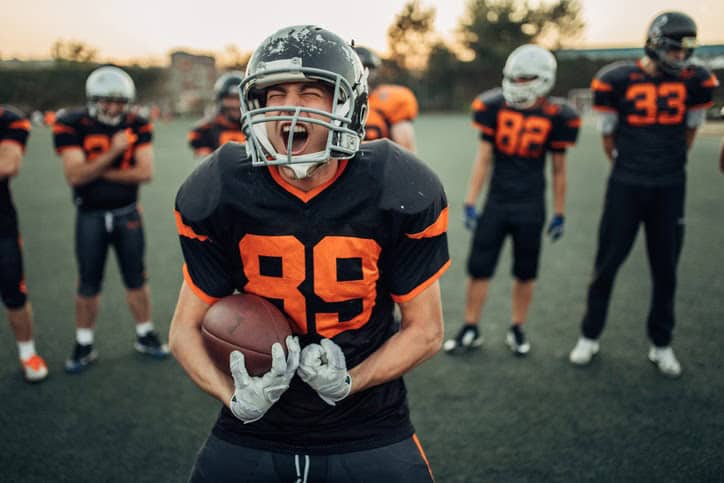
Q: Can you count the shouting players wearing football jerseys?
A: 1